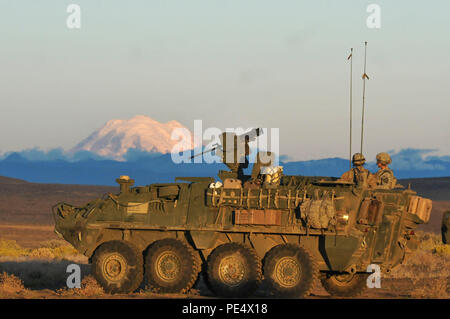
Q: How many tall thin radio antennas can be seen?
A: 2